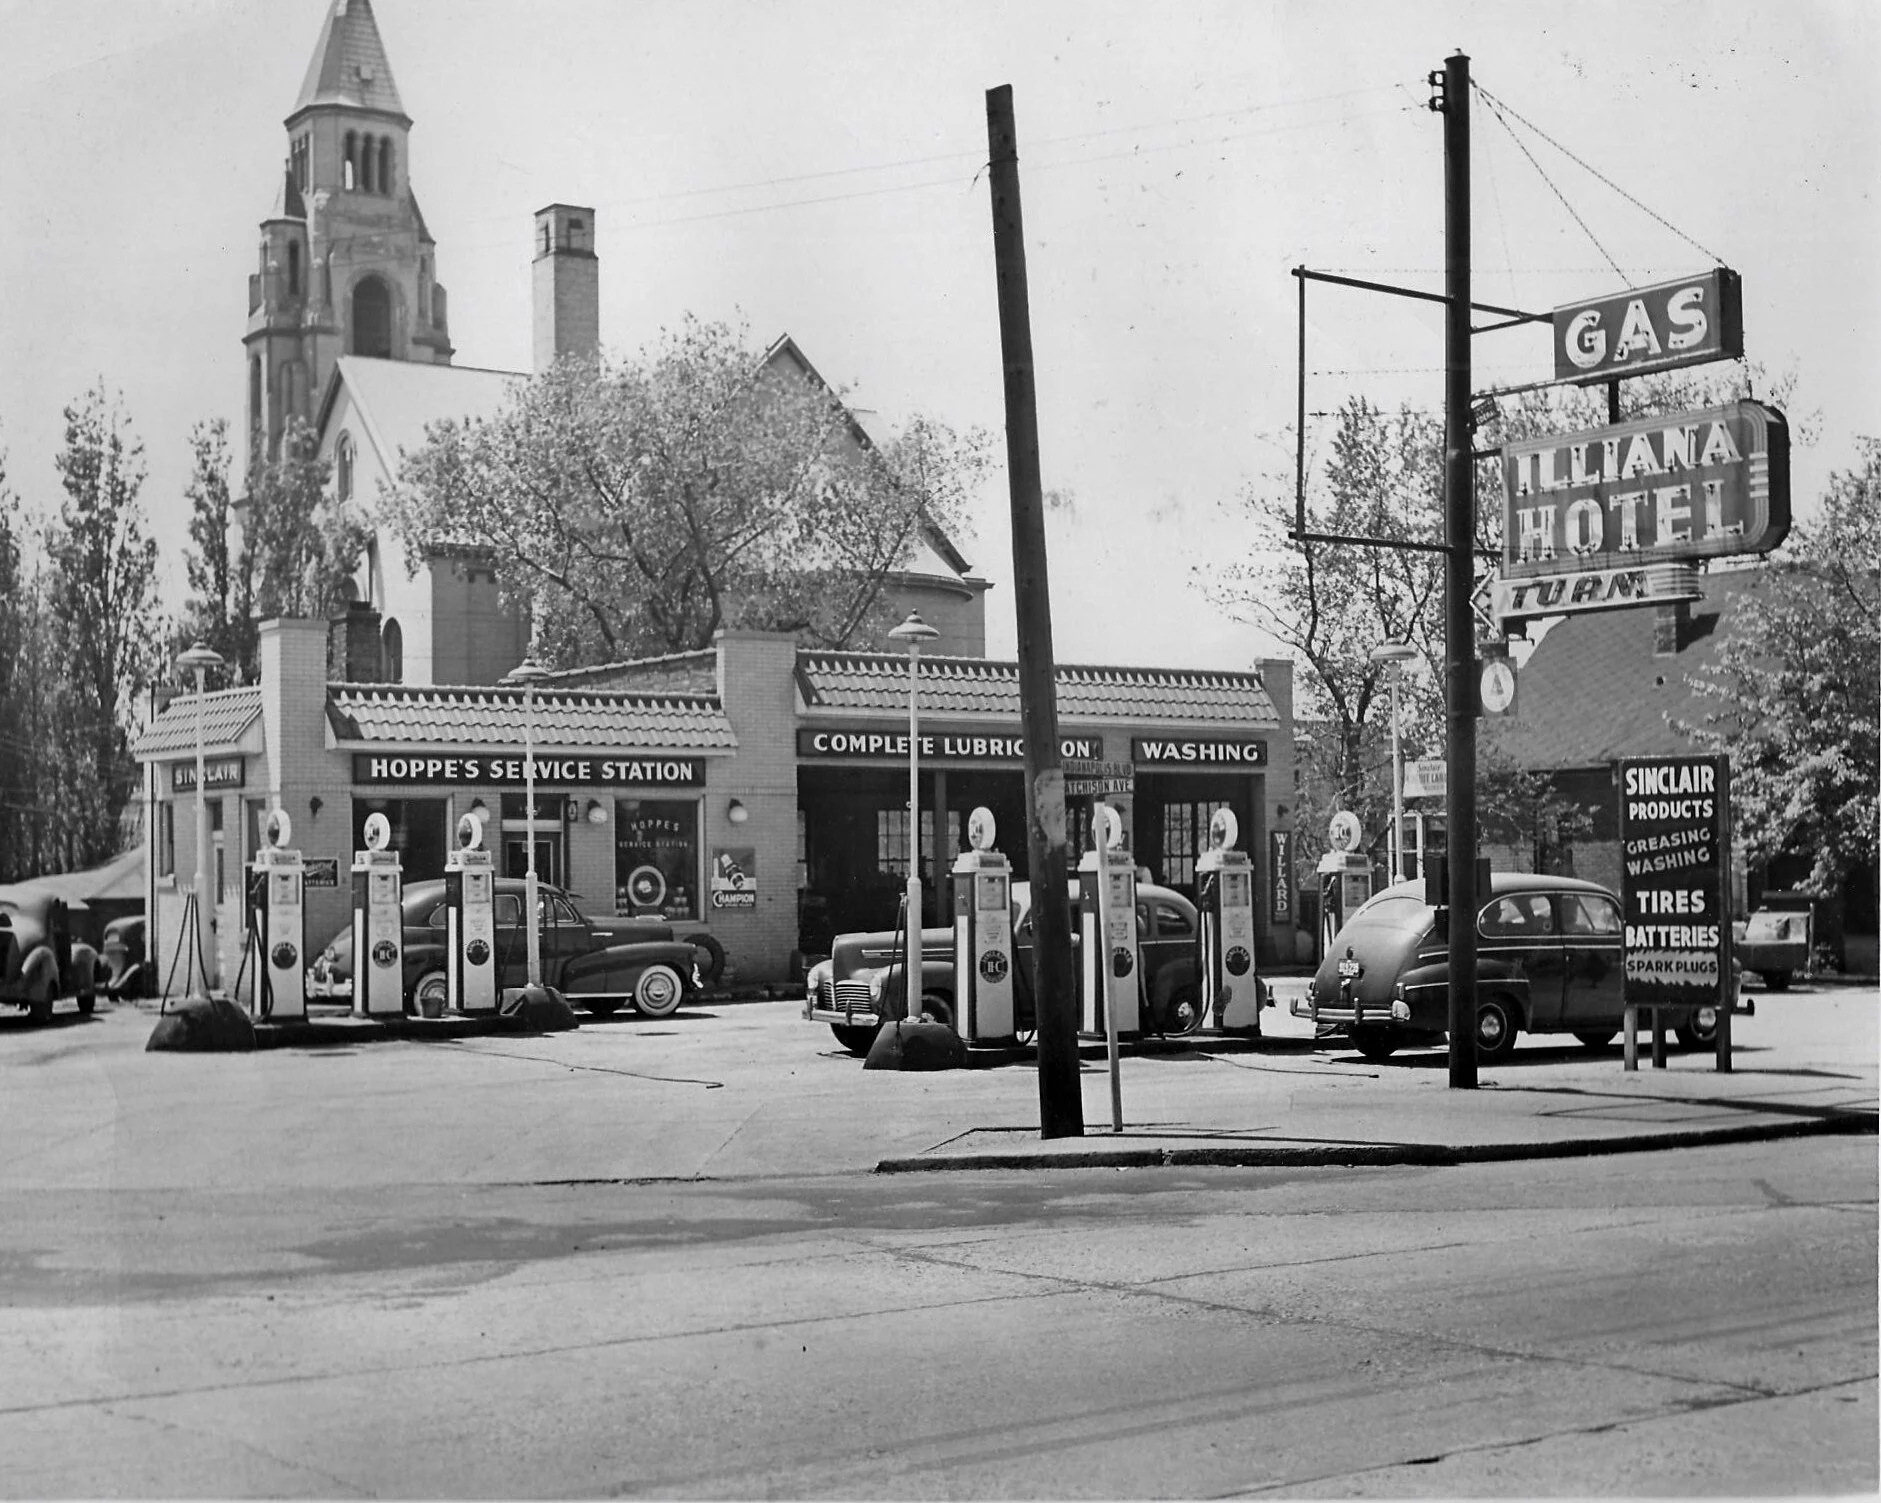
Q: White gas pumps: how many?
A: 7